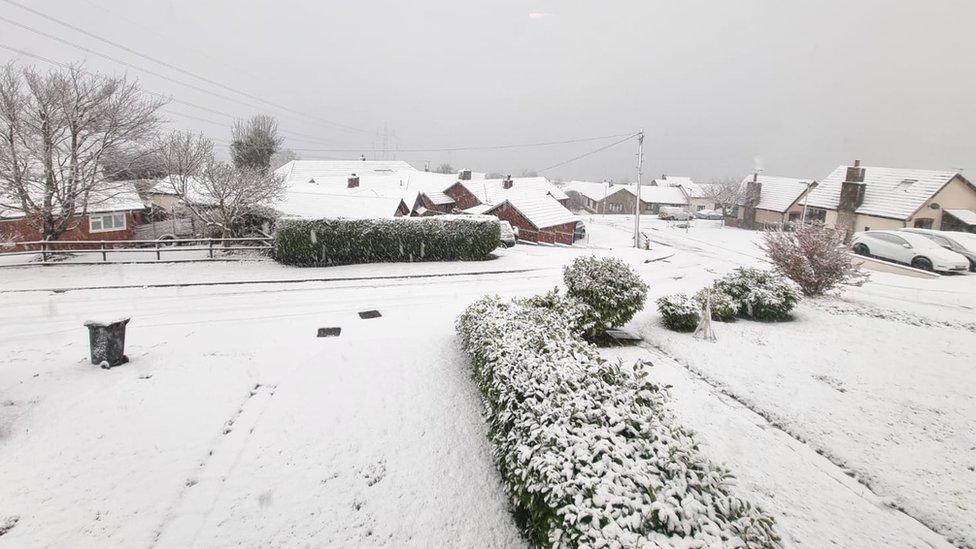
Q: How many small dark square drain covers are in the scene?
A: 2